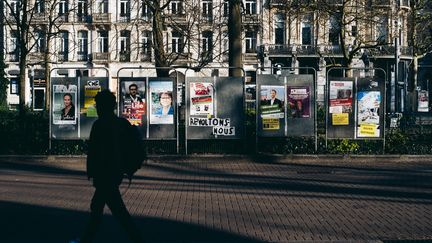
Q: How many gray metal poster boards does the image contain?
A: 5